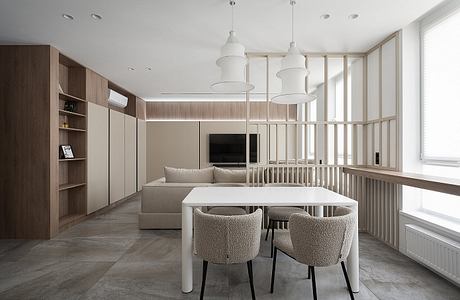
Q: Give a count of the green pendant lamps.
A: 0